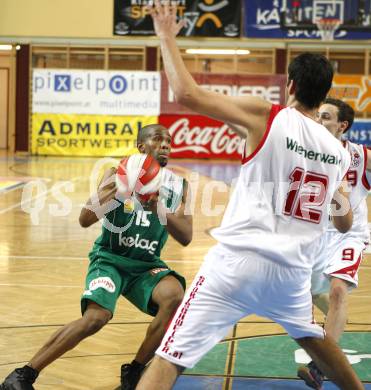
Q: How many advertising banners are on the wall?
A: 8